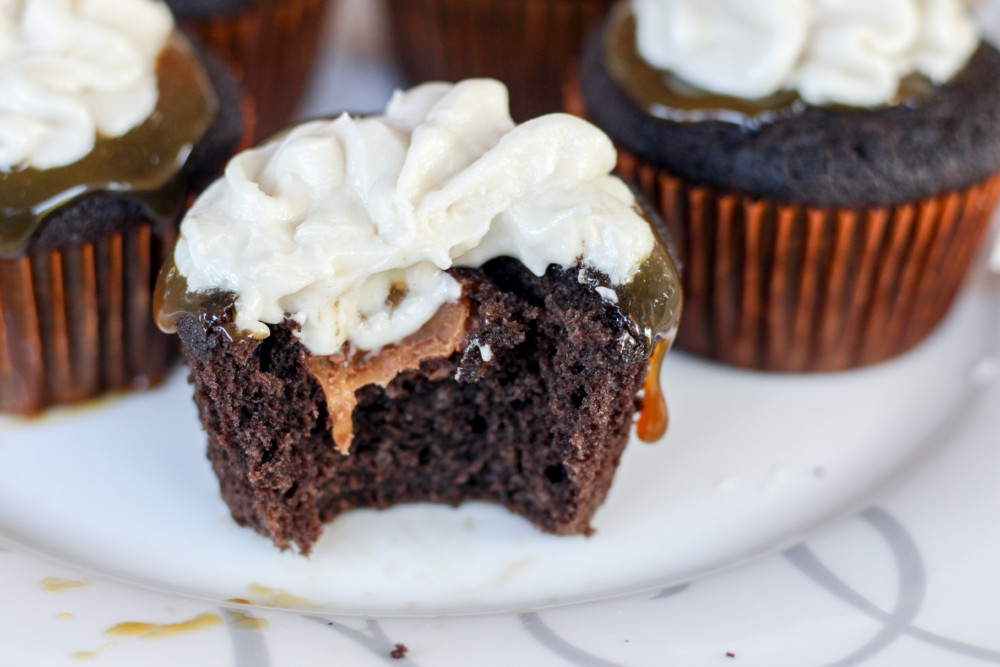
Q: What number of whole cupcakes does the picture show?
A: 4